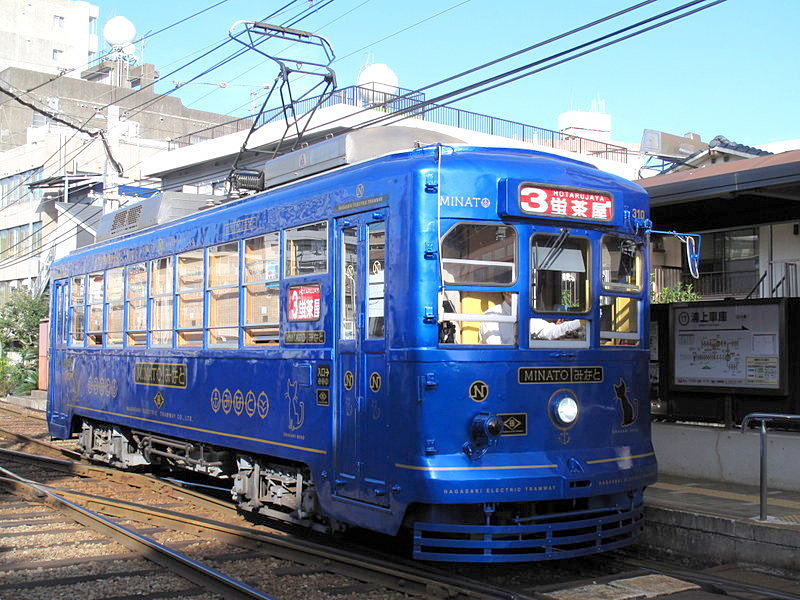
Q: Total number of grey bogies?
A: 2